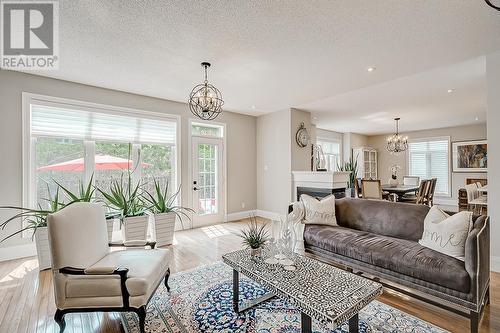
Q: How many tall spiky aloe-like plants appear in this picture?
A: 4